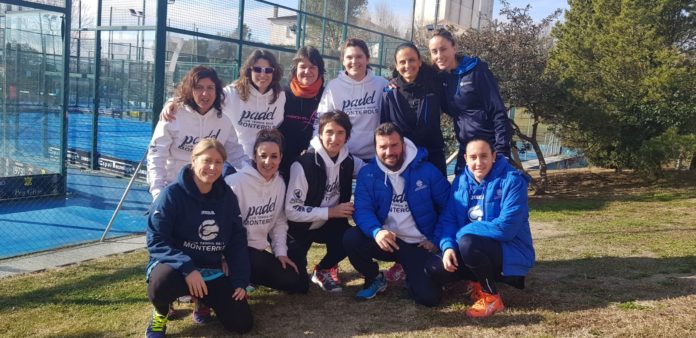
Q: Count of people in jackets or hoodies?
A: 11